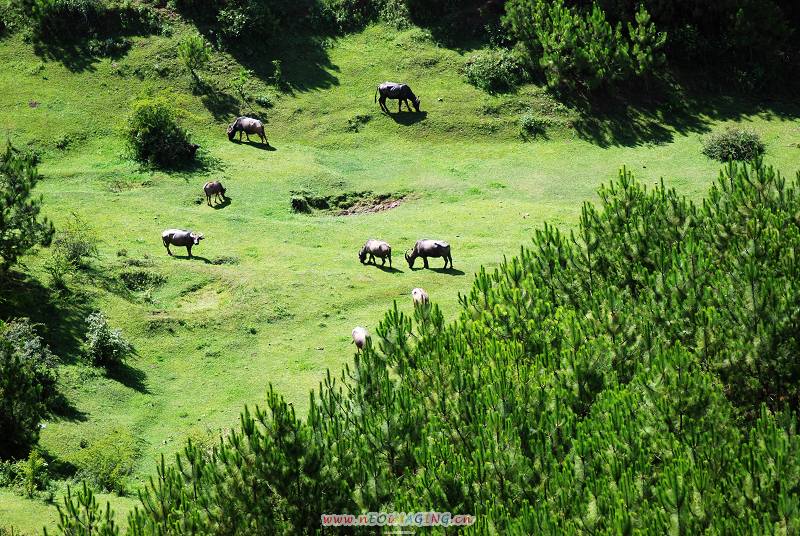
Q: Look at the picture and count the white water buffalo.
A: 2